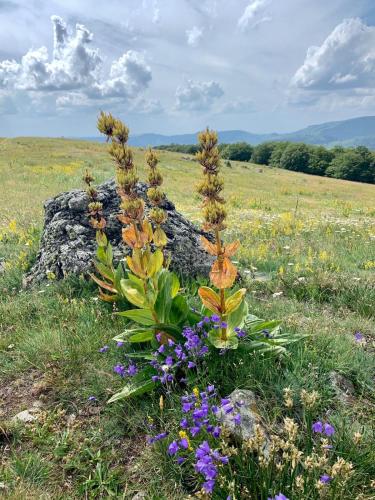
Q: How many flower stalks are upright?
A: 4